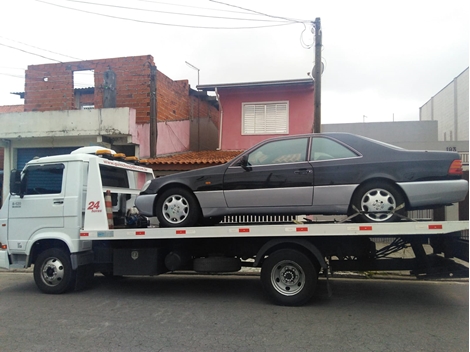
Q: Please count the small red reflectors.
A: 7